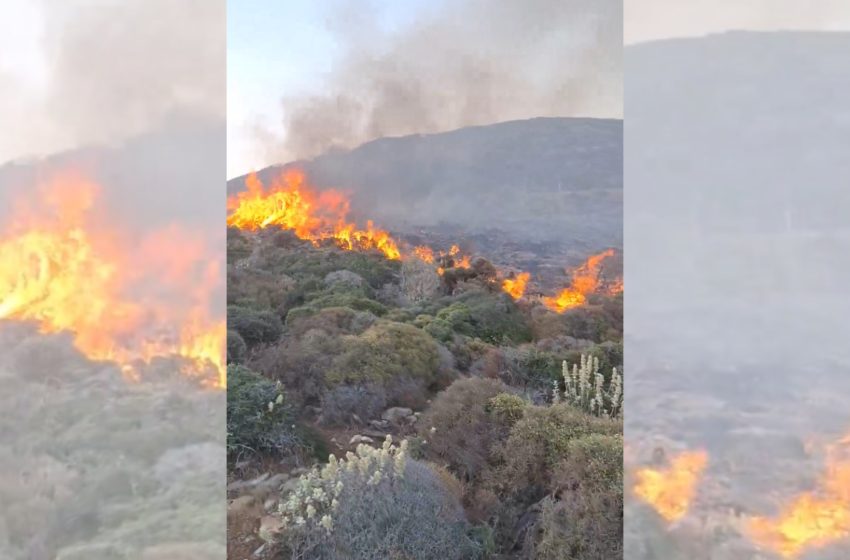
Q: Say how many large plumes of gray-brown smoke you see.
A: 1